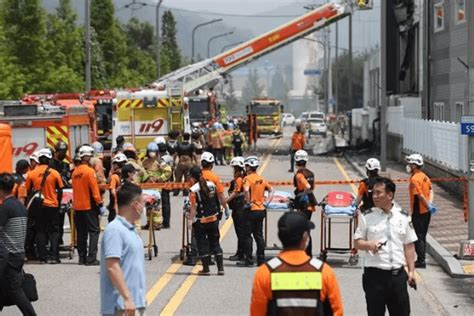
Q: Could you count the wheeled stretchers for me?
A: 5